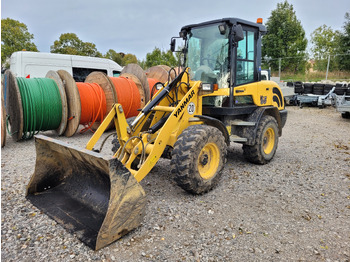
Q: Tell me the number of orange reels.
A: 3